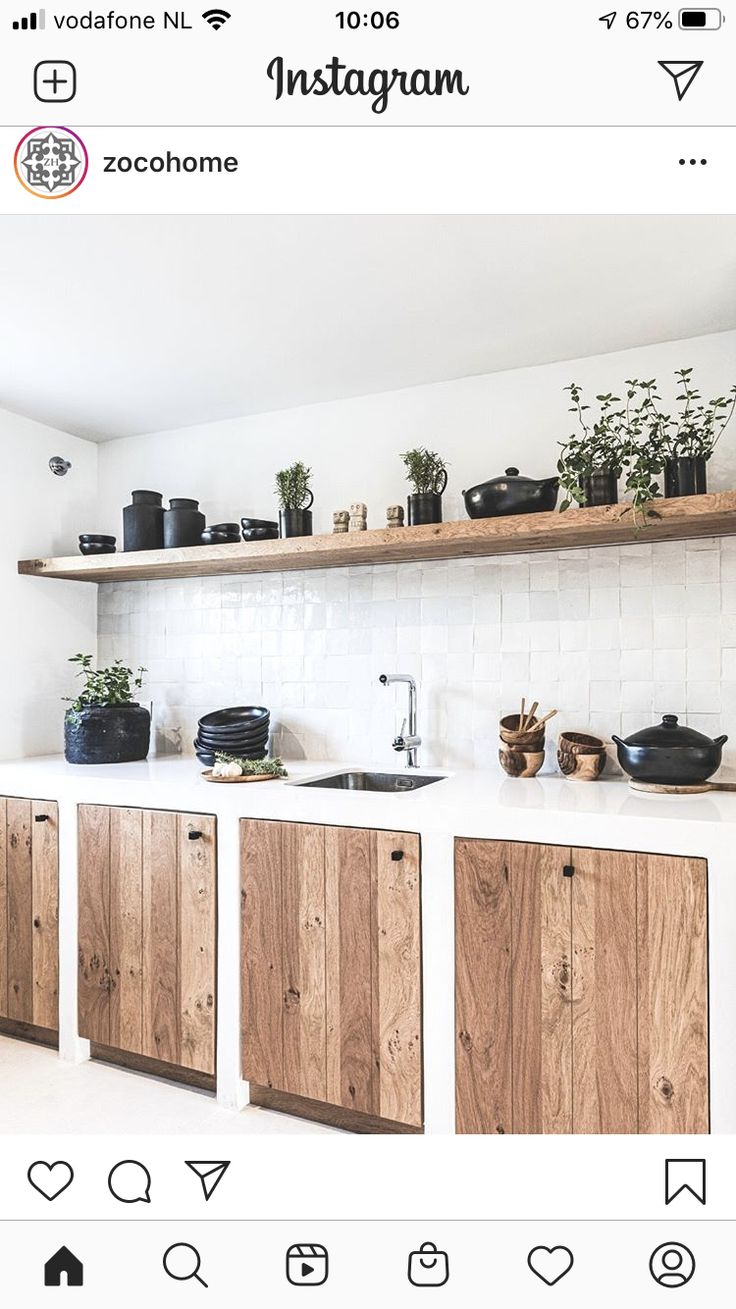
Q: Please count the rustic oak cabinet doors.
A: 4